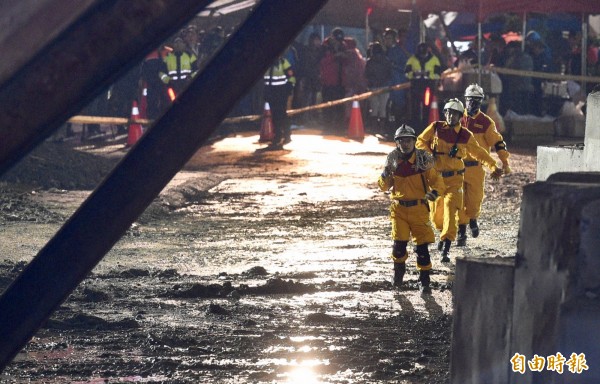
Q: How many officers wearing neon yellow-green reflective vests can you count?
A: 3